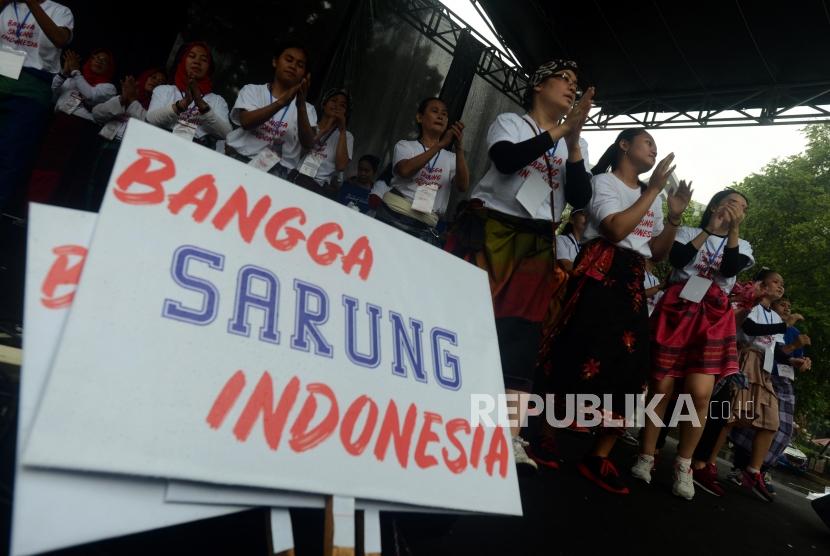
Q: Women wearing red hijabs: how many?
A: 3